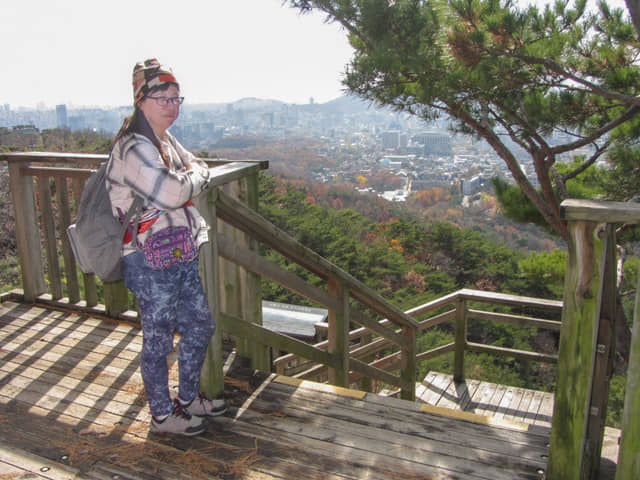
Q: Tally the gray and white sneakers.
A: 2